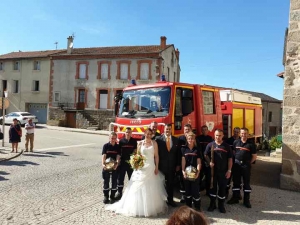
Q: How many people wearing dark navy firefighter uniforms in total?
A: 9